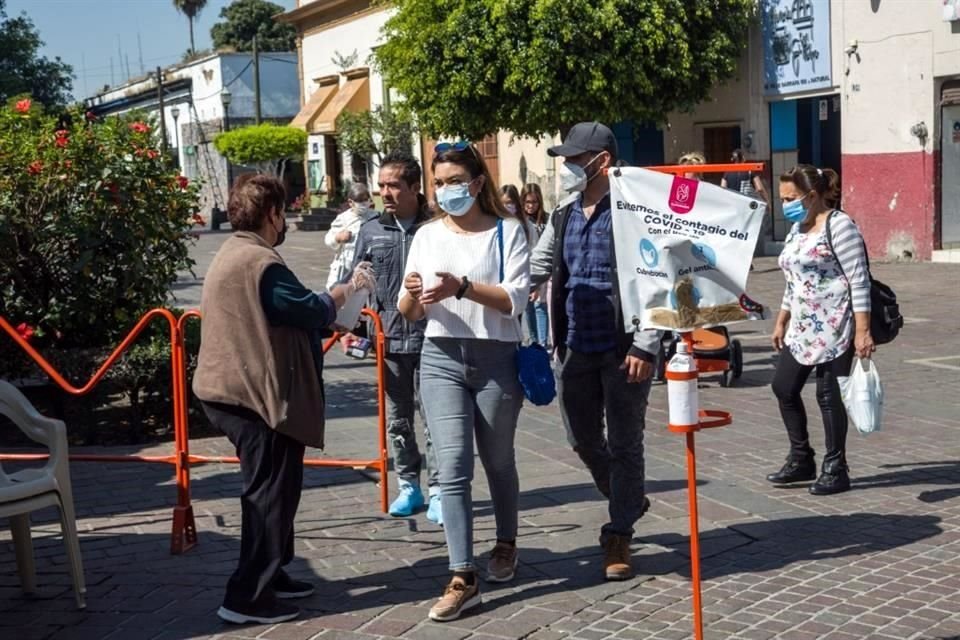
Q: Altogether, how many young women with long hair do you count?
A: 3